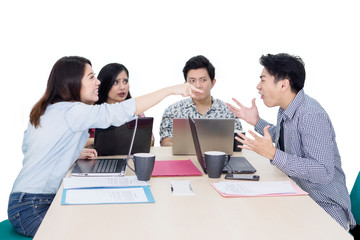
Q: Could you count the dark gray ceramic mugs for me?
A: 2